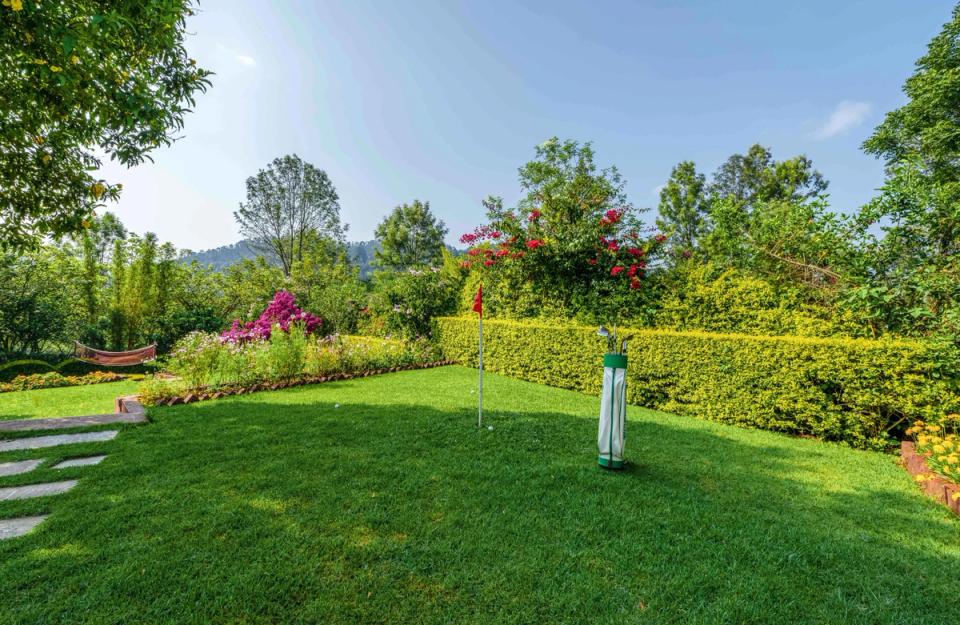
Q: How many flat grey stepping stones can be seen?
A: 5